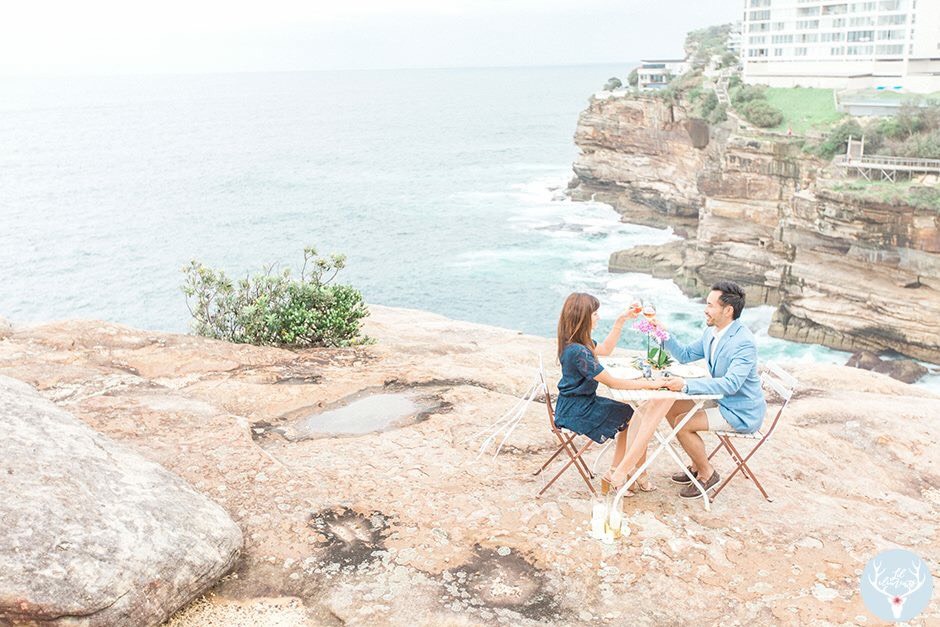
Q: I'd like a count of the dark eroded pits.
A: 2